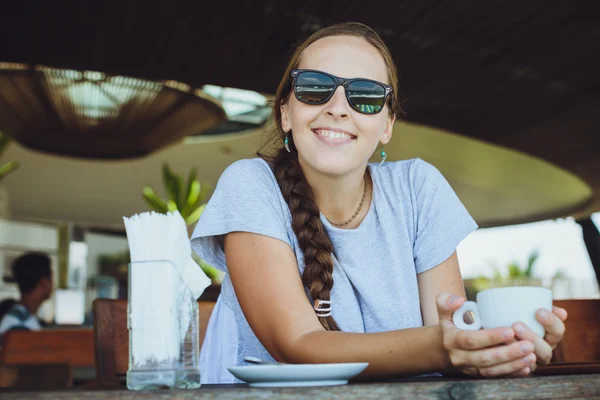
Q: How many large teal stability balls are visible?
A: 0